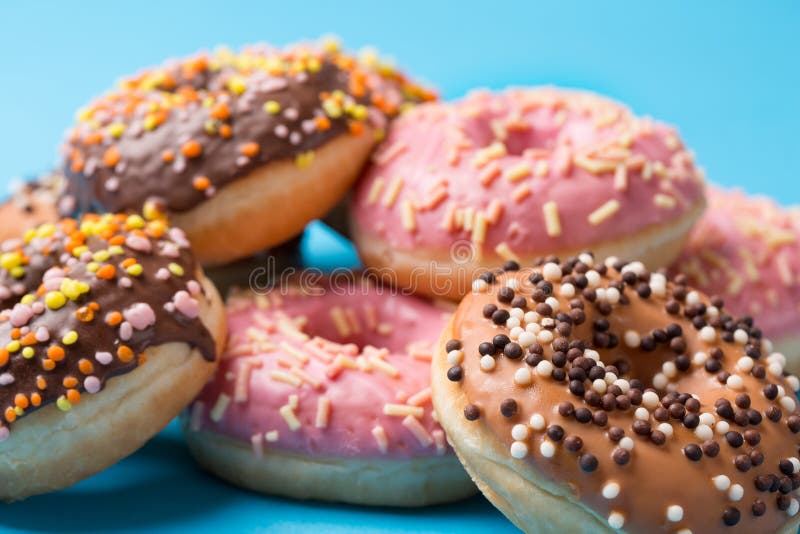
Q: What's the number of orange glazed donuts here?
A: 2